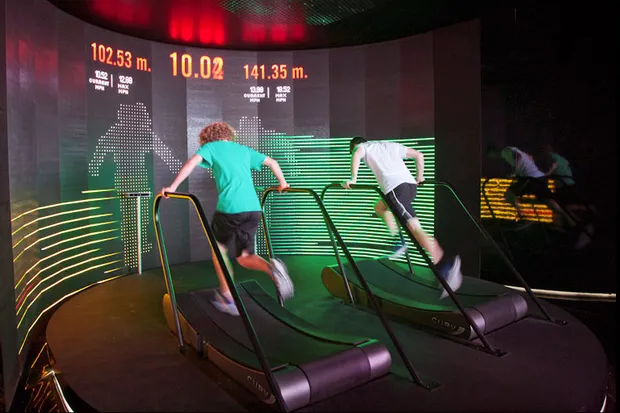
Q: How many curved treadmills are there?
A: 2